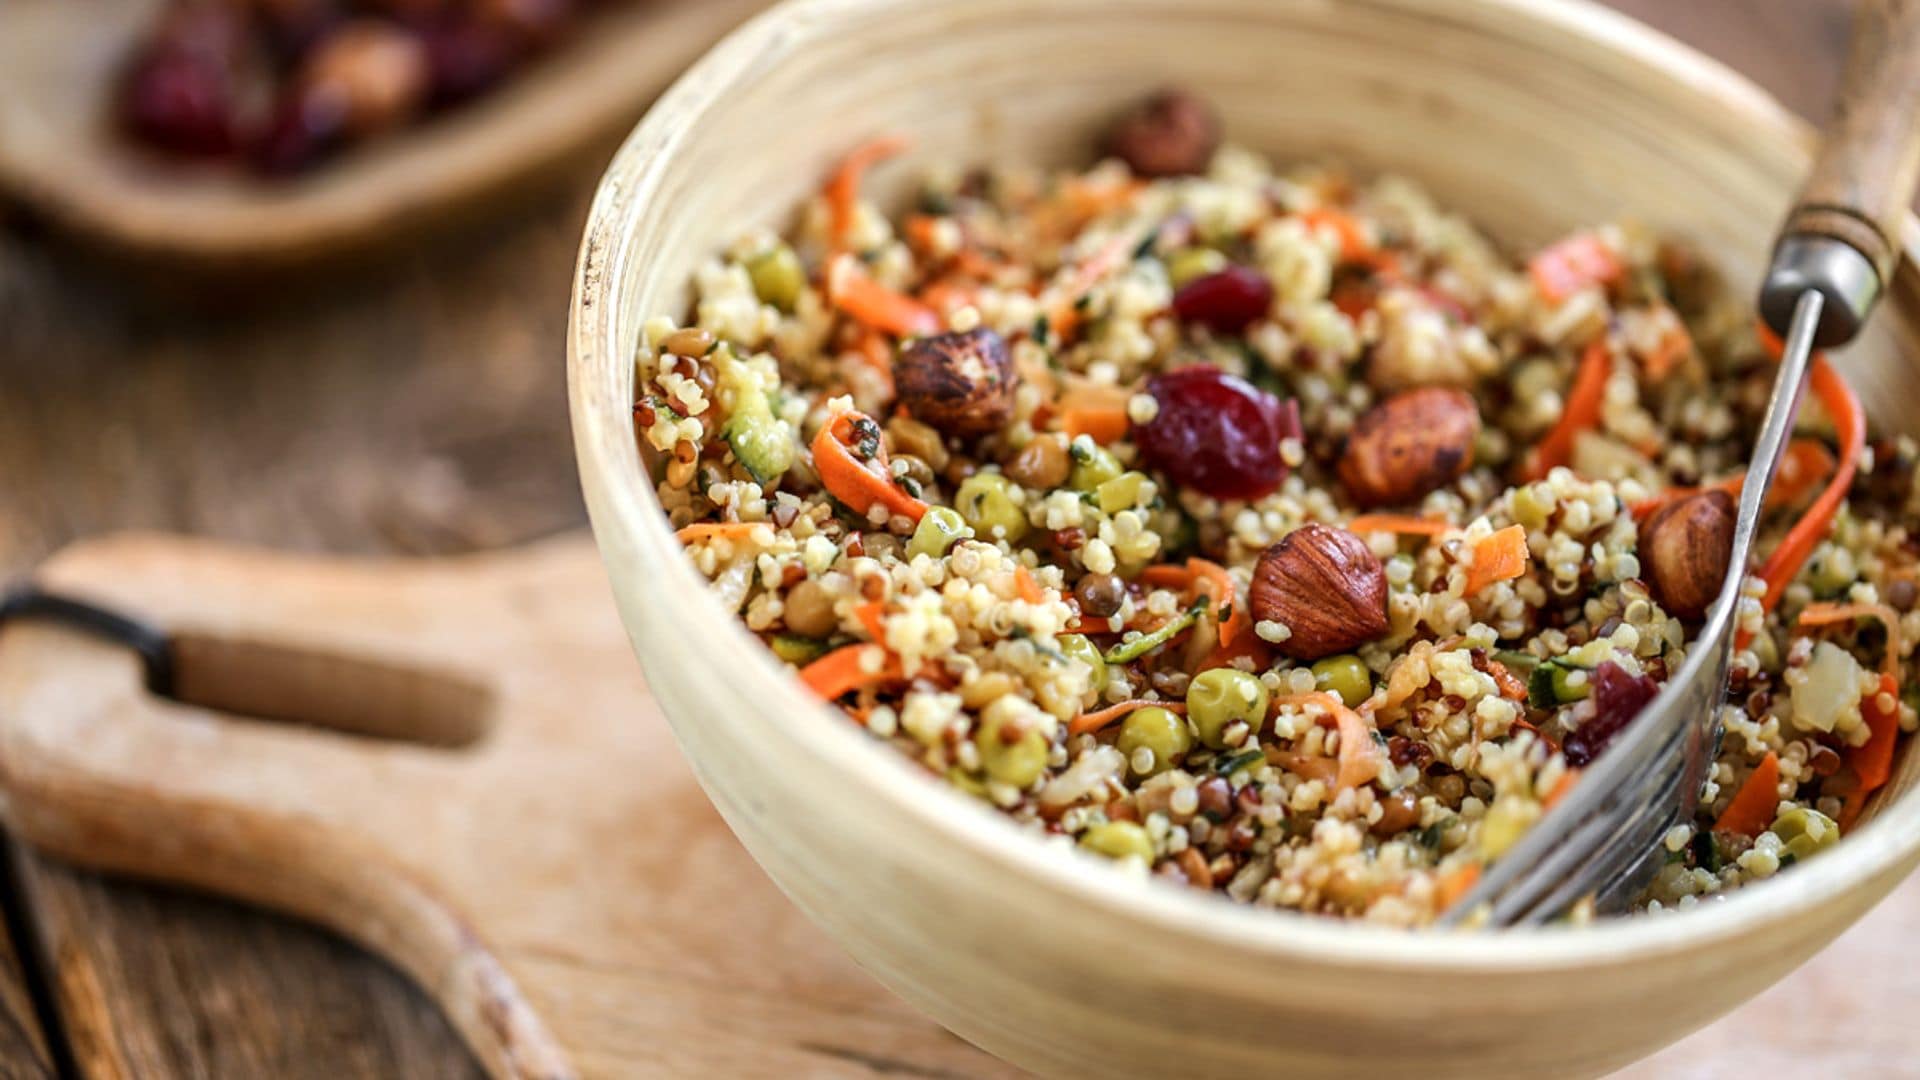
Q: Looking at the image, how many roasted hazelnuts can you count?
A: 5